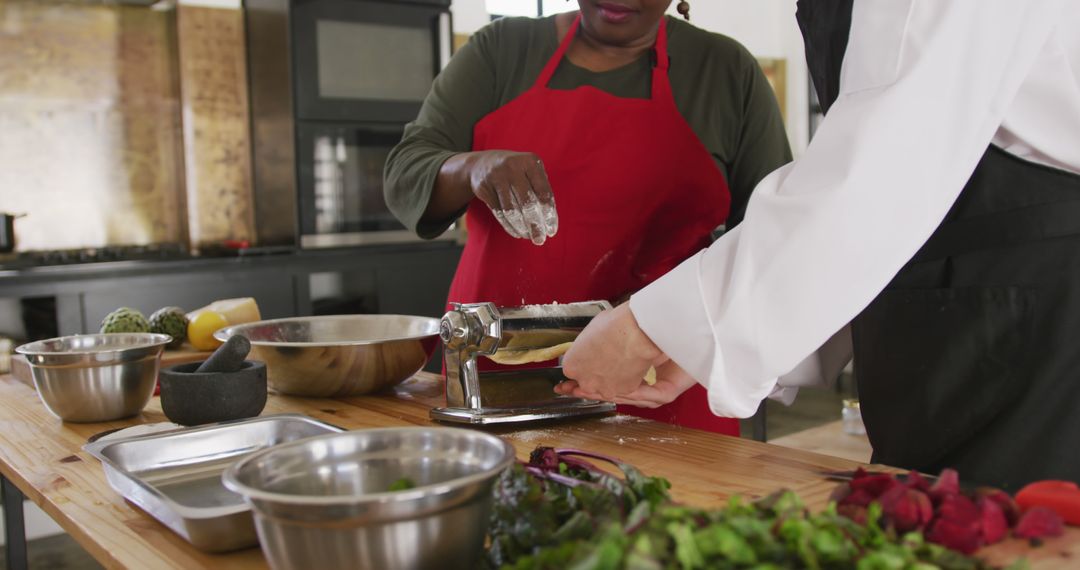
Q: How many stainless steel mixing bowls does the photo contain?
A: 3